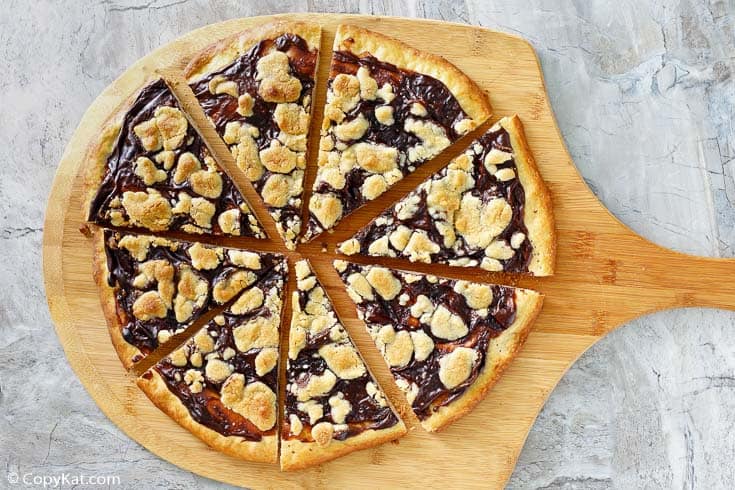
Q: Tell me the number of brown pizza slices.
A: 8